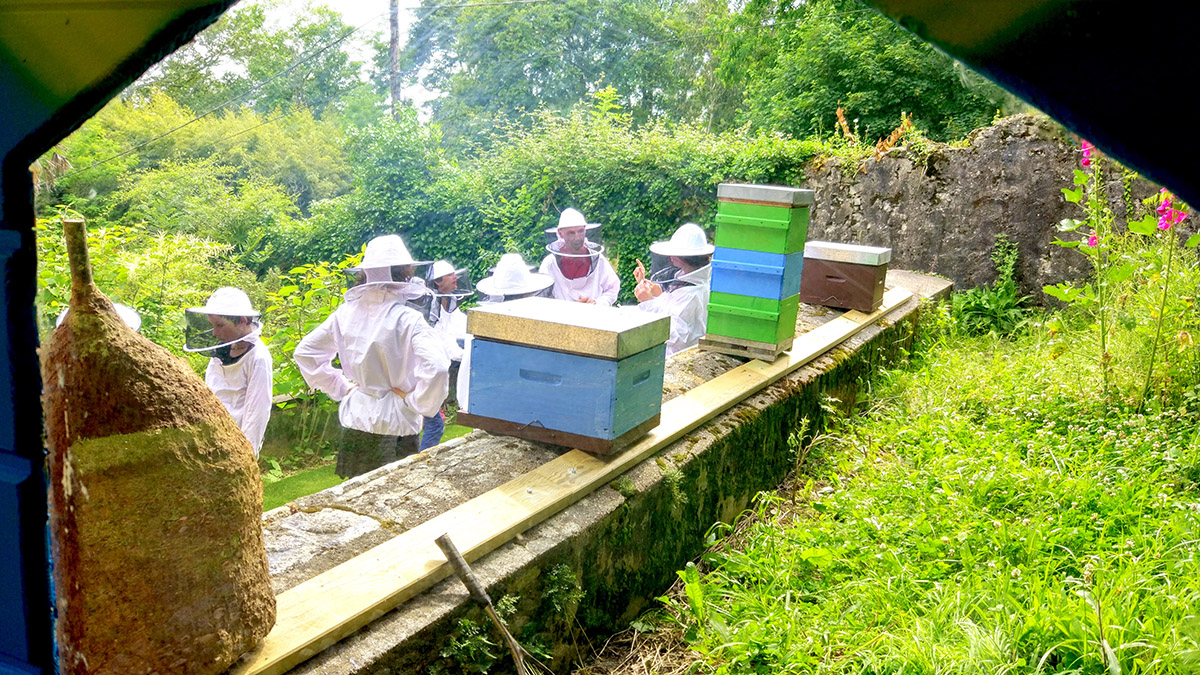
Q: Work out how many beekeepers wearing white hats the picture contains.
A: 7